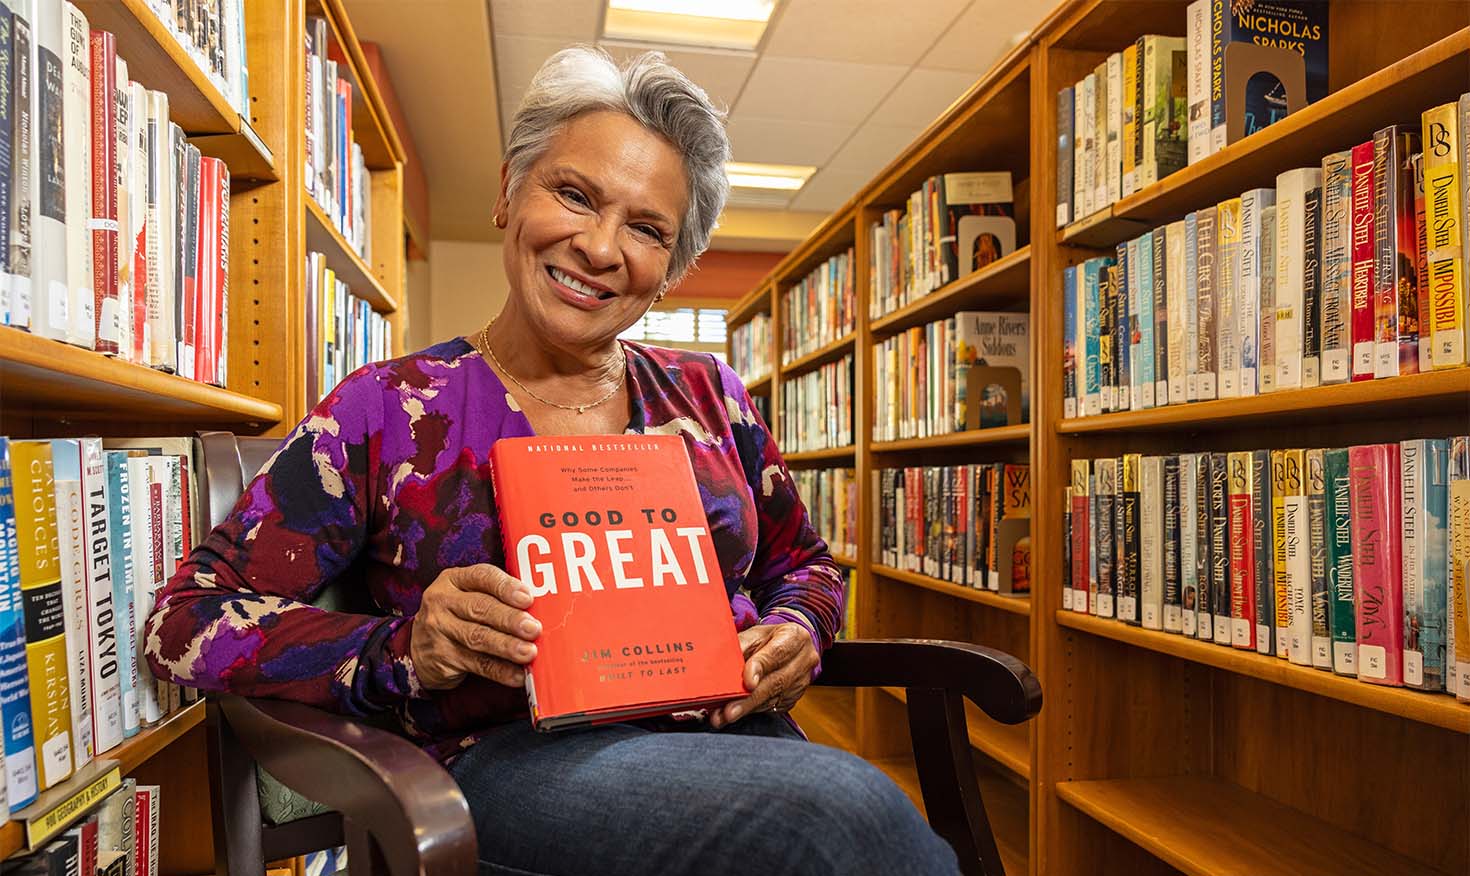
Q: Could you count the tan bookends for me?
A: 4